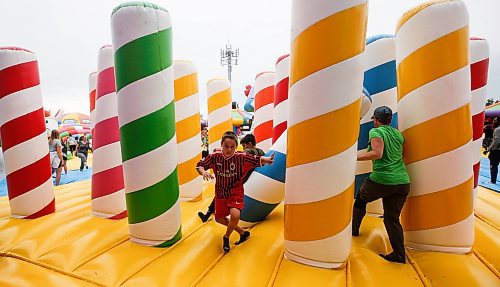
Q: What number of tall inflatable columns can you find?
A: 13